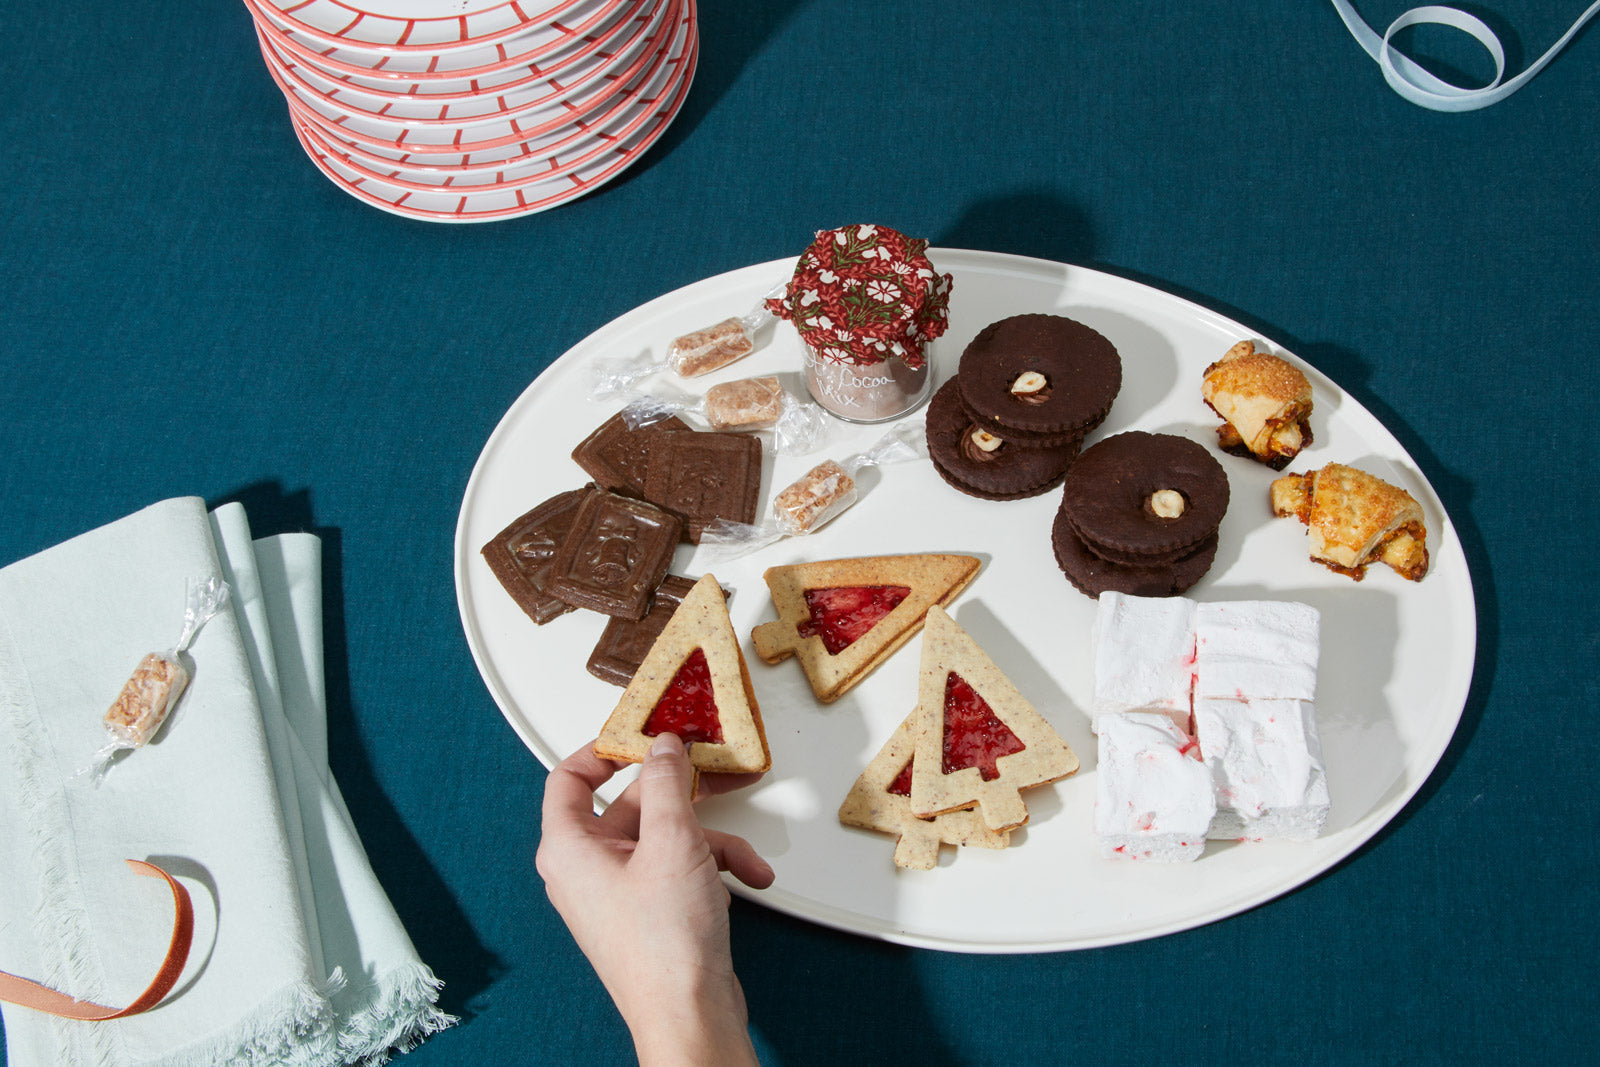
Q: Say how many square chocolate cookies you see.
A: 5